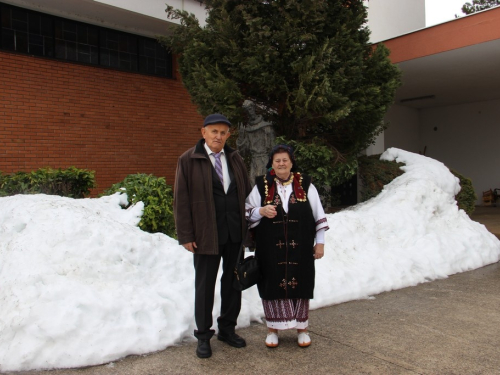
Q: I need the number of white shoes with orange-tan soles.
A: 2